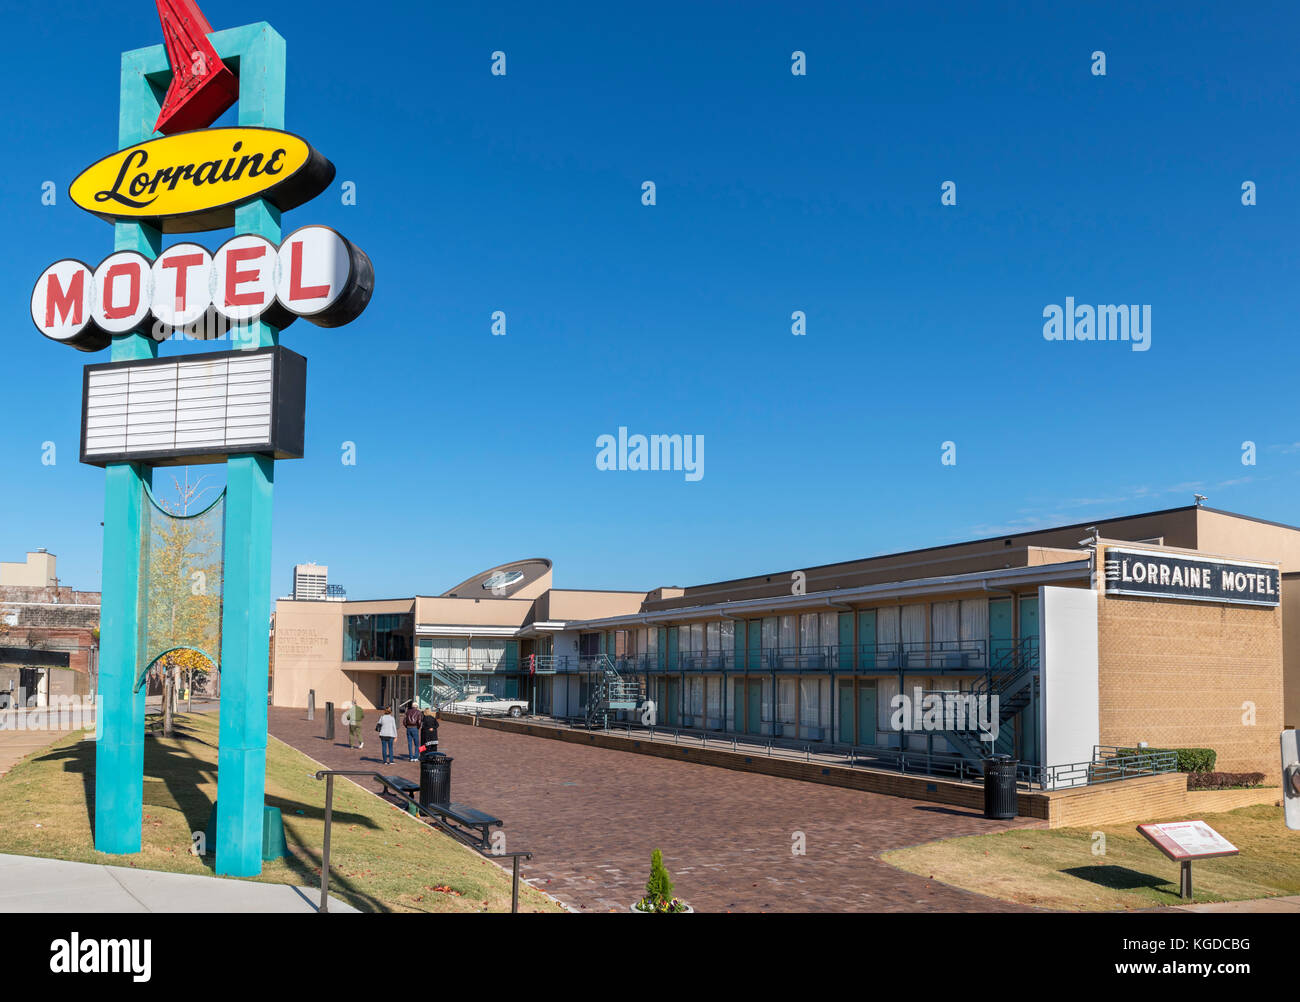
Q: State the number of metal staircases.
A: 3